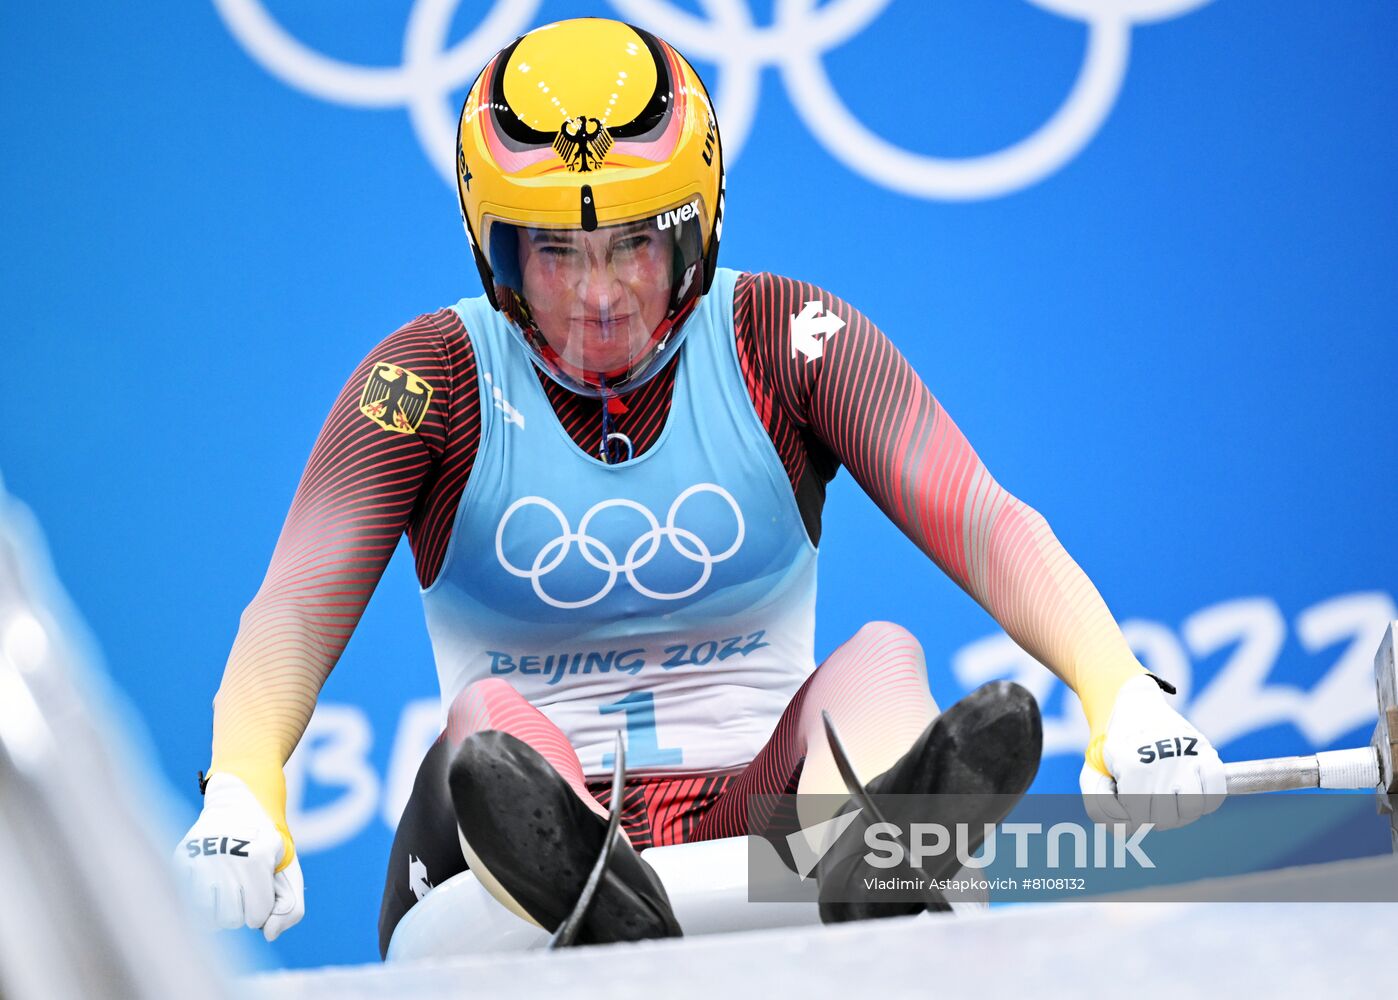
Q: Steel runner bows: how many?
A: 2